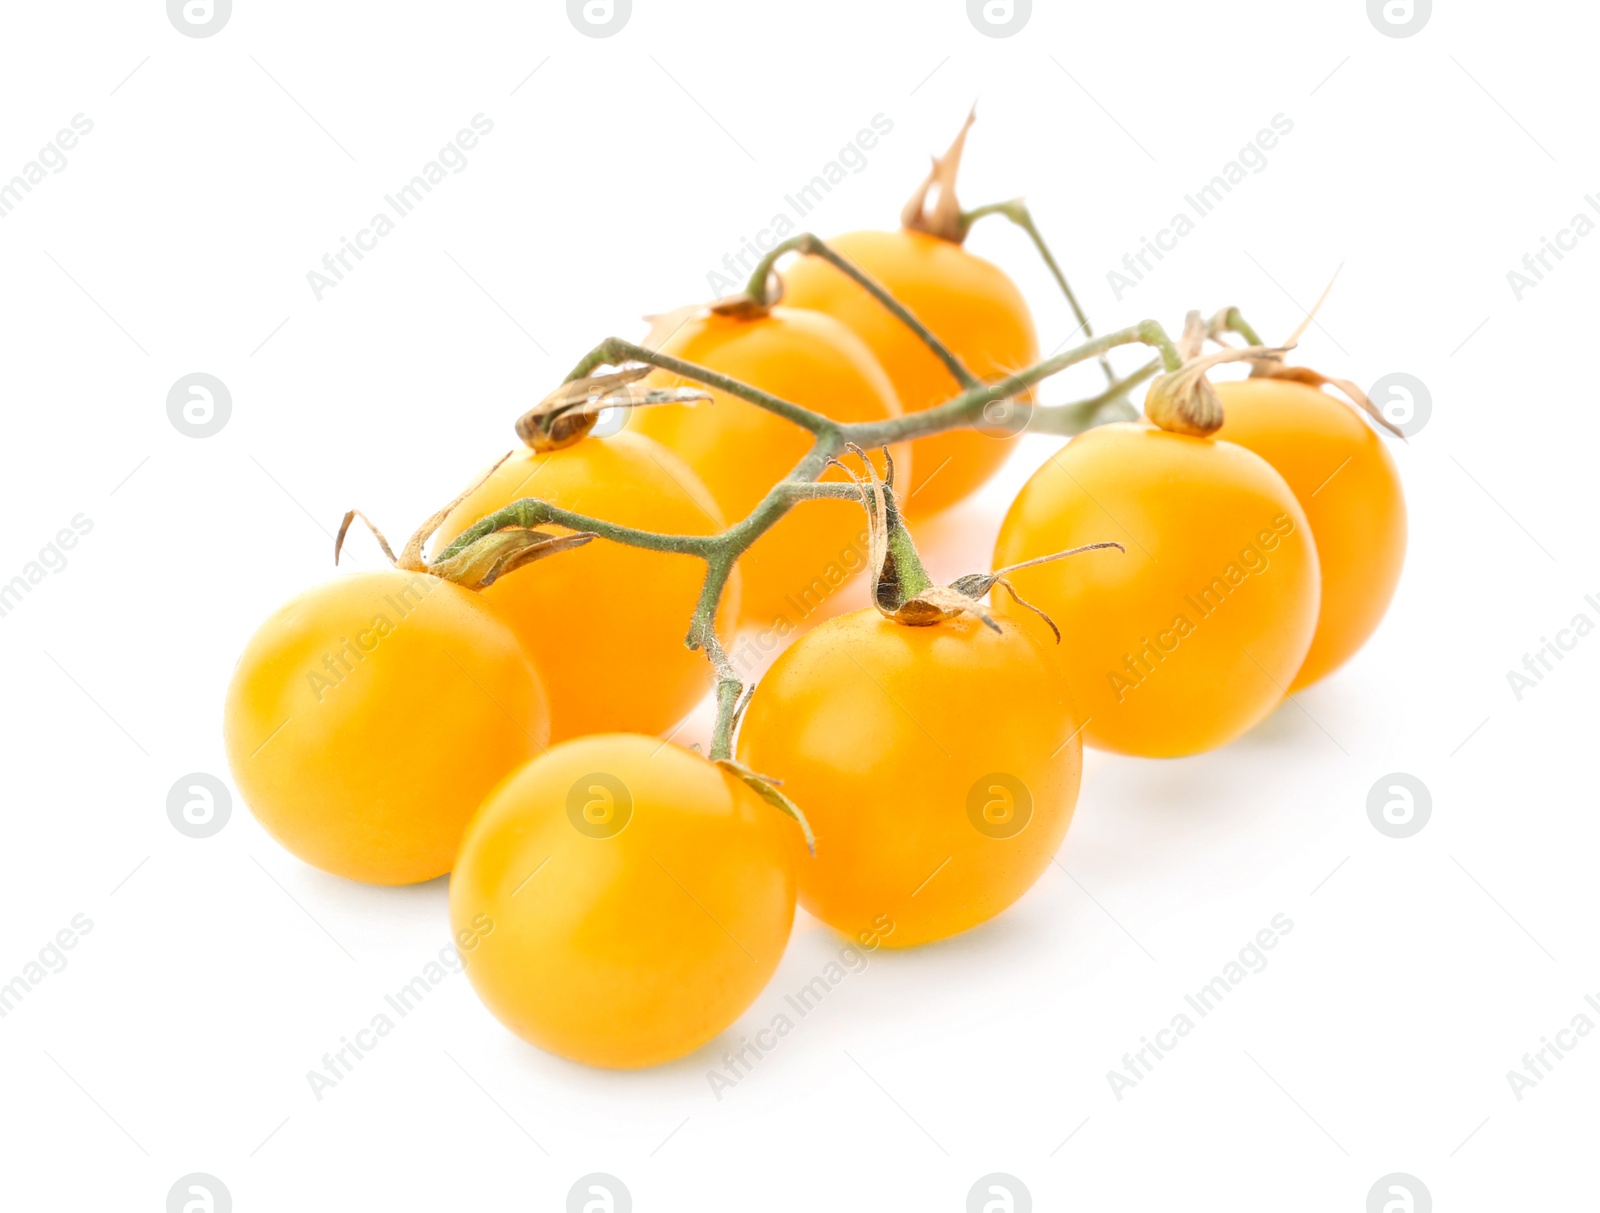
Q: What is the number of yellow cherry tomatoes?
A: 8